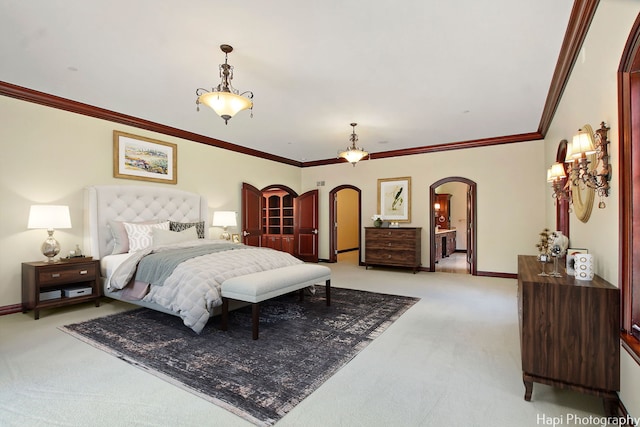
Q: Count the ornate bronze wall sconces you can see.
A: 2